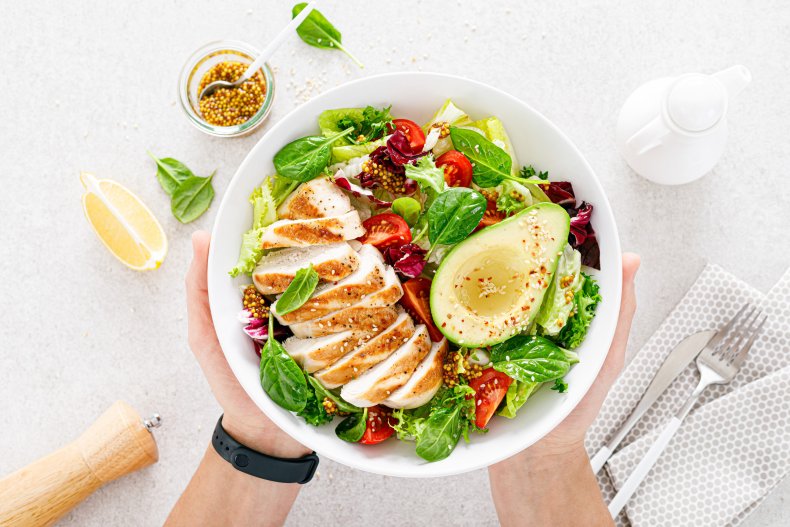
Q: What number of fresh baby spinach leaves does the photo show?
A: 11